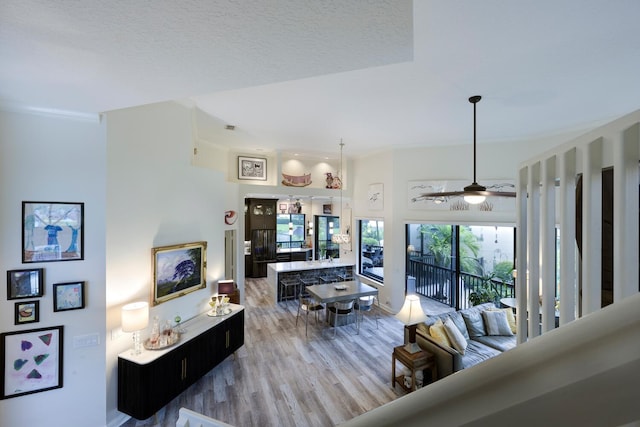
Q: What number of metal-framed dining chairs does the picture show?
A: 4